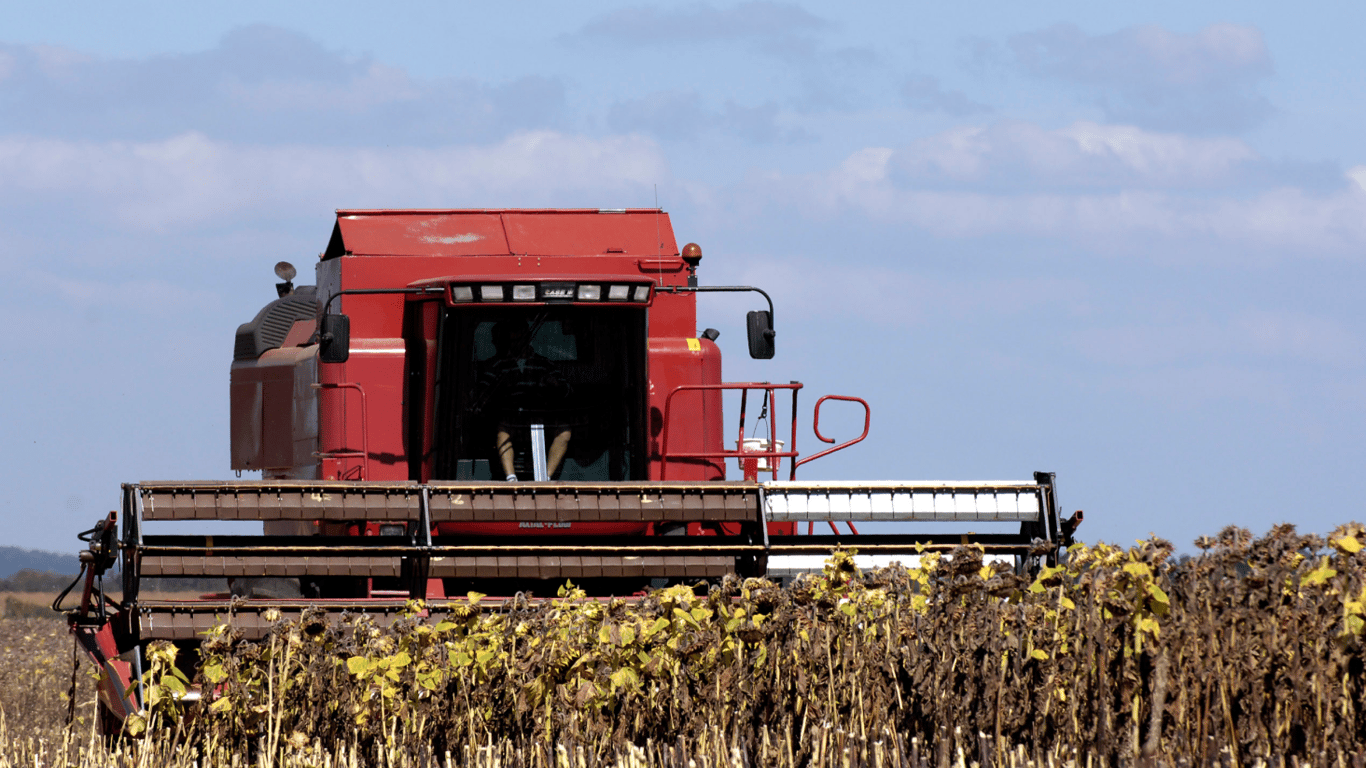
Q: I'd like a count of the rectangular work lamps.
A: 6